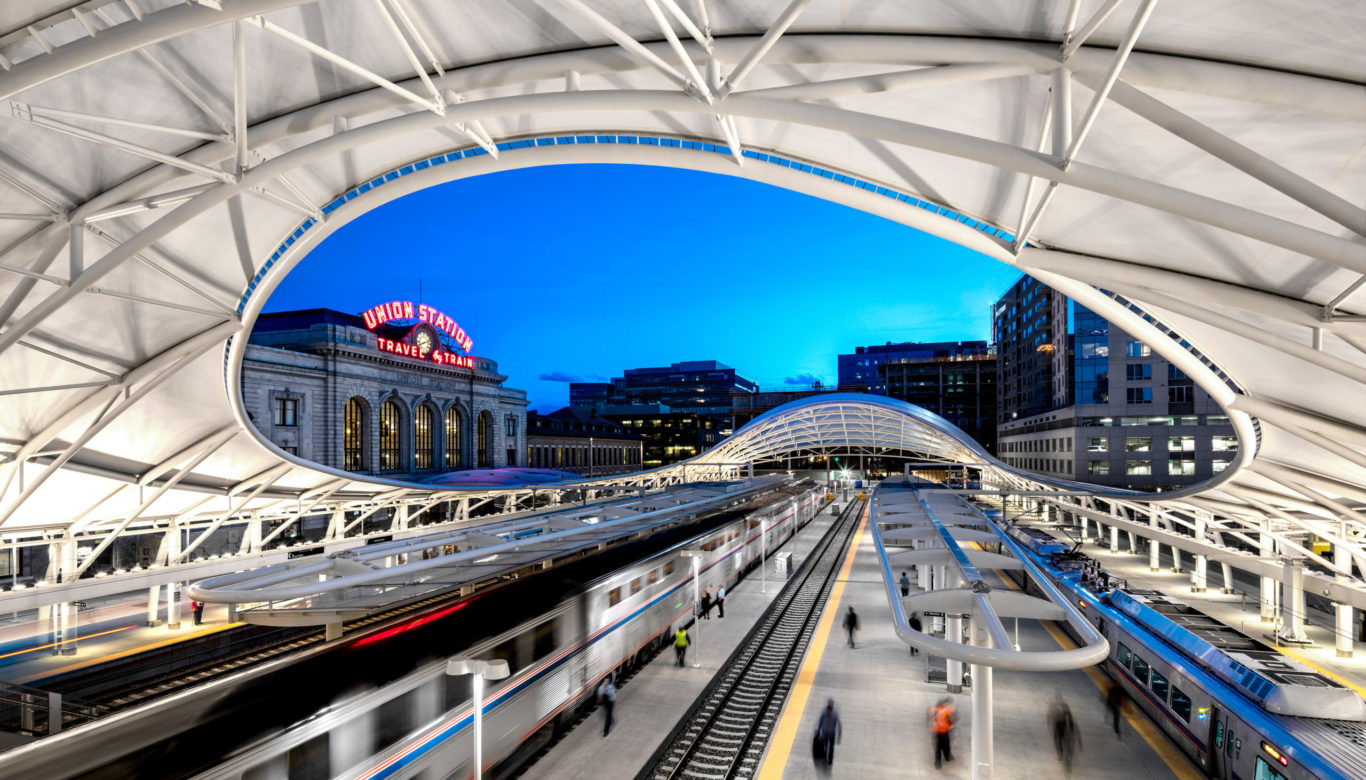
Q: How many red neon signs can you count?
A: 2